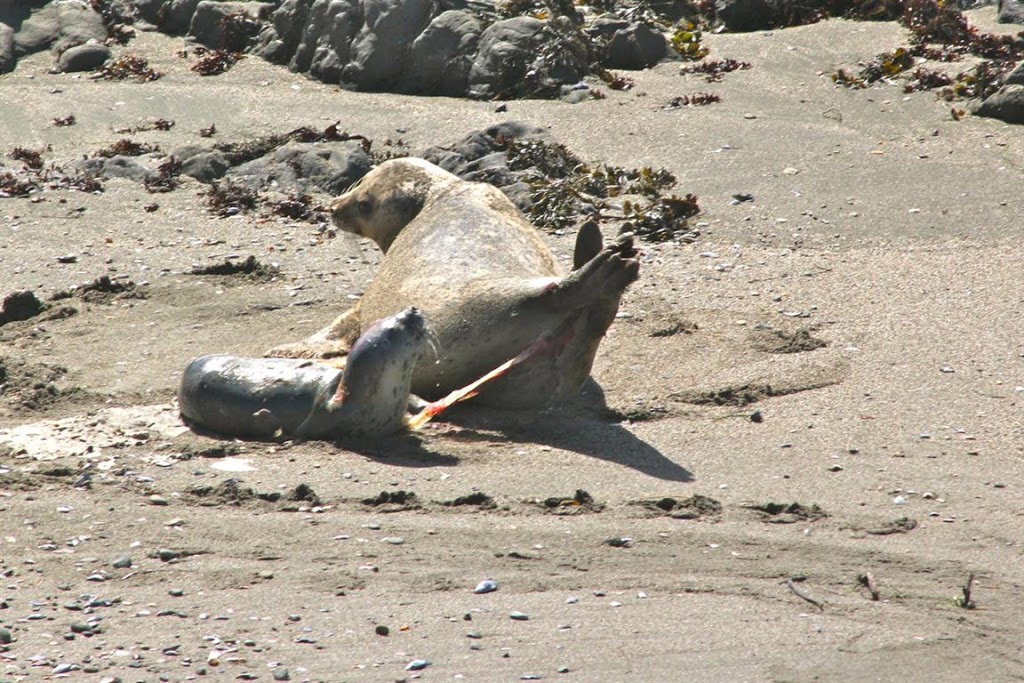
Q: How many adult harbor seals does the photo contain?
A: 1